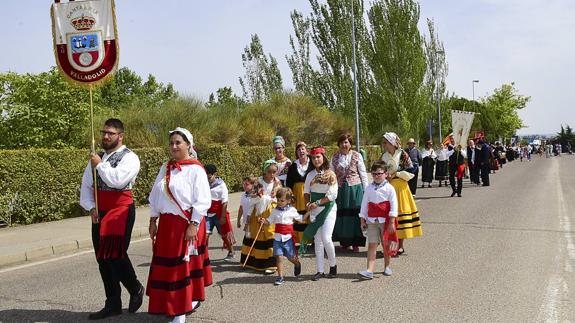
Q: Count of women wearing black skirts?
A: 2